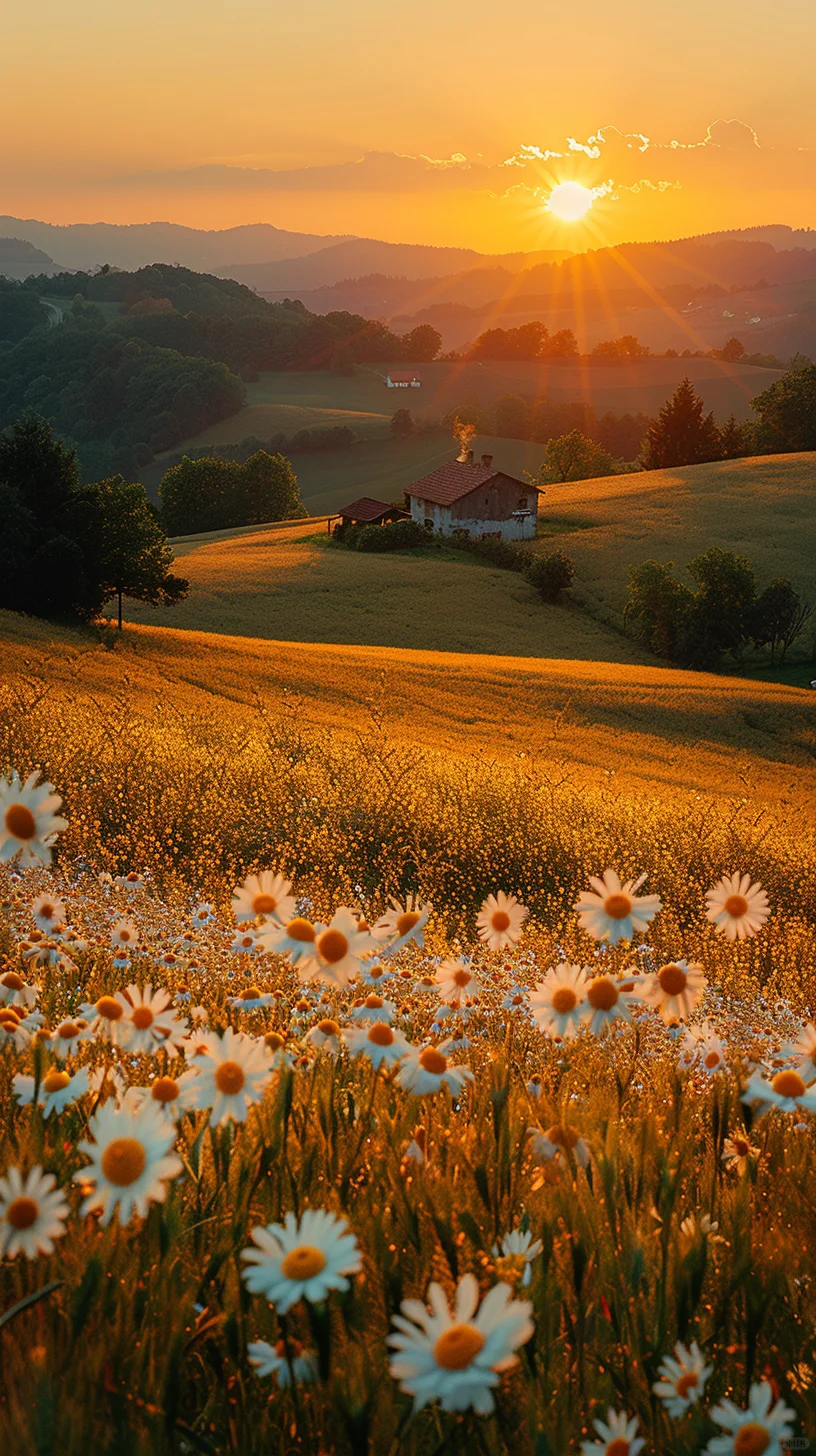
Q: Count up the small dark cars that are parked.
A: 0